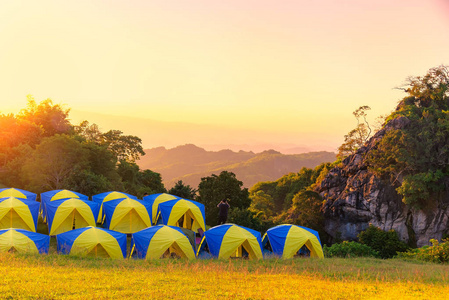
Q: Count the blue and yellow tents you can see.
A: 13